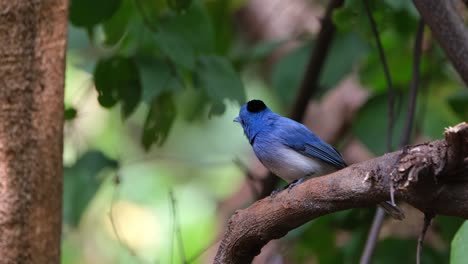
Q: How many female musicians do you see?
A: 0